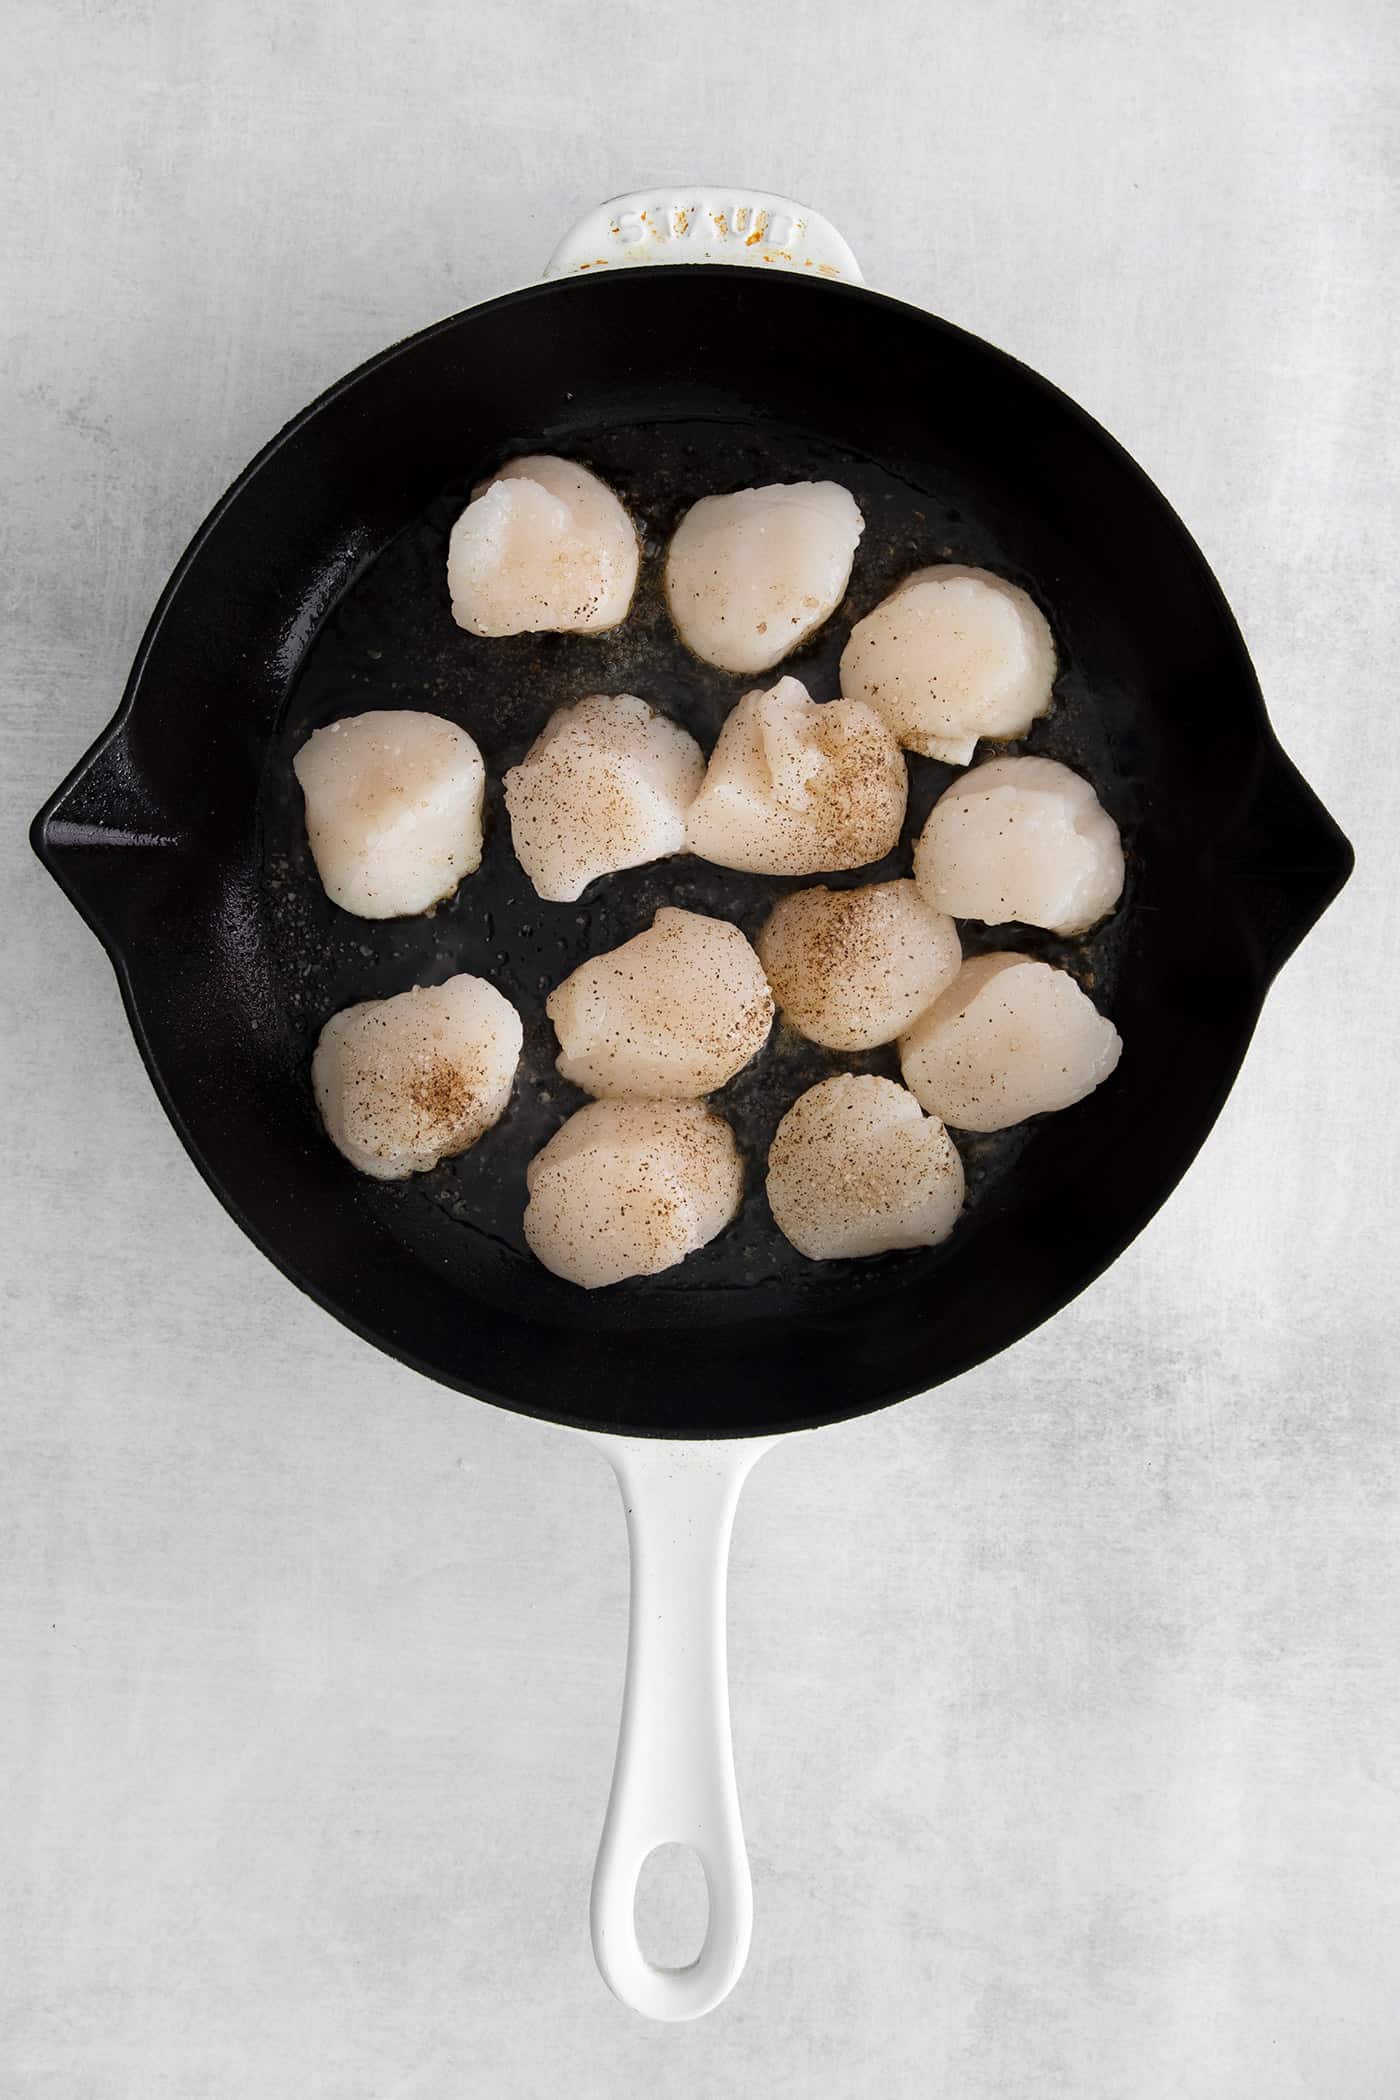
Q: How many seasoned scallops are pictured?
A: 13